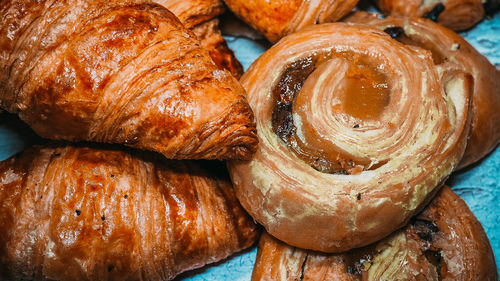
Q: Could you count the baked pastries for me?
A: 8